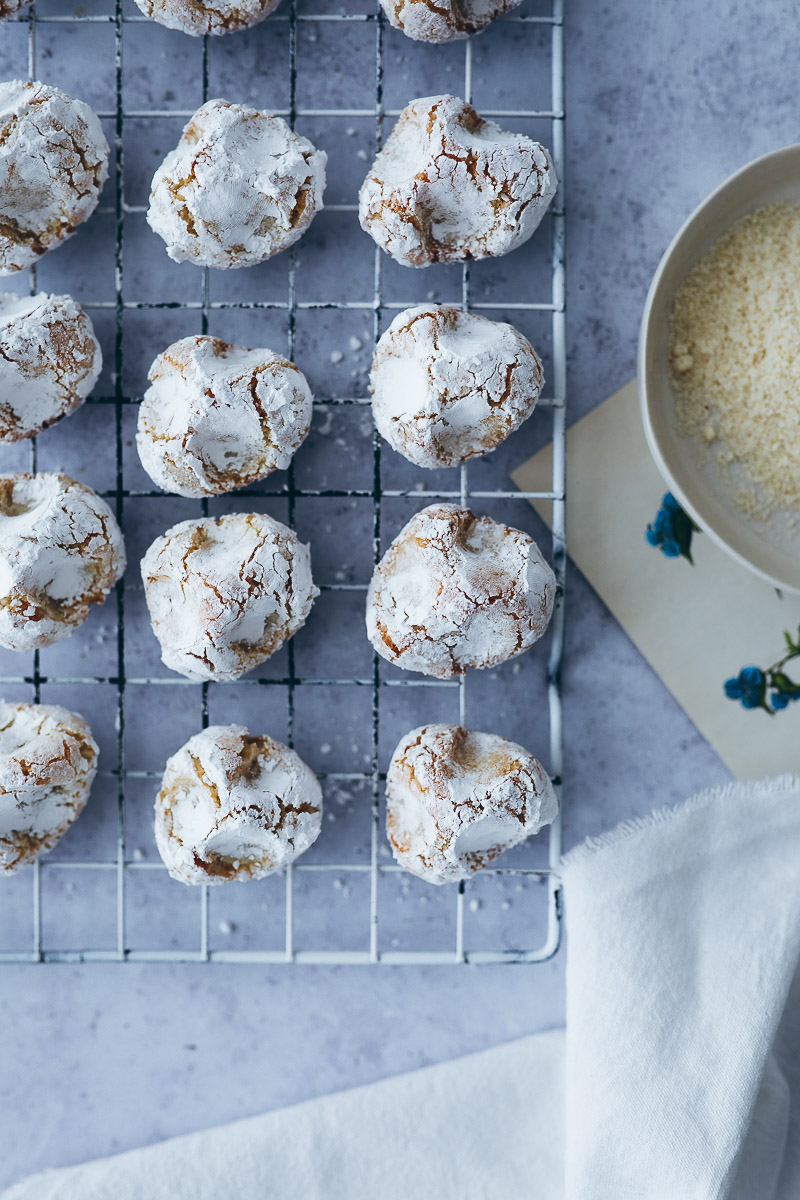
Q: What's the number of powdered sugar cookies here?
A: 15